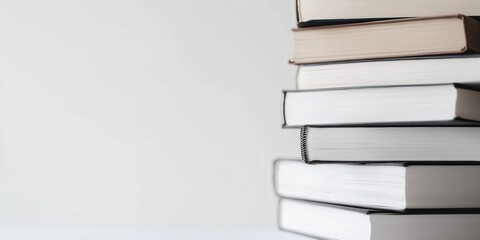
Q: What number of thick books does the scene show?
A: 7